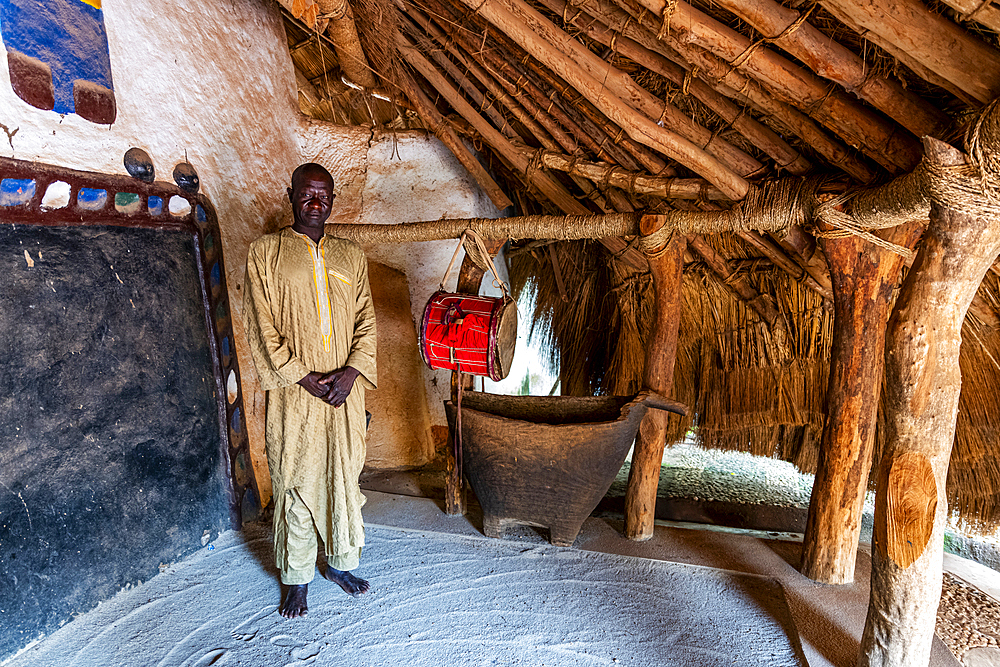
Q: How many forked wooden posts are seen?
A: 4